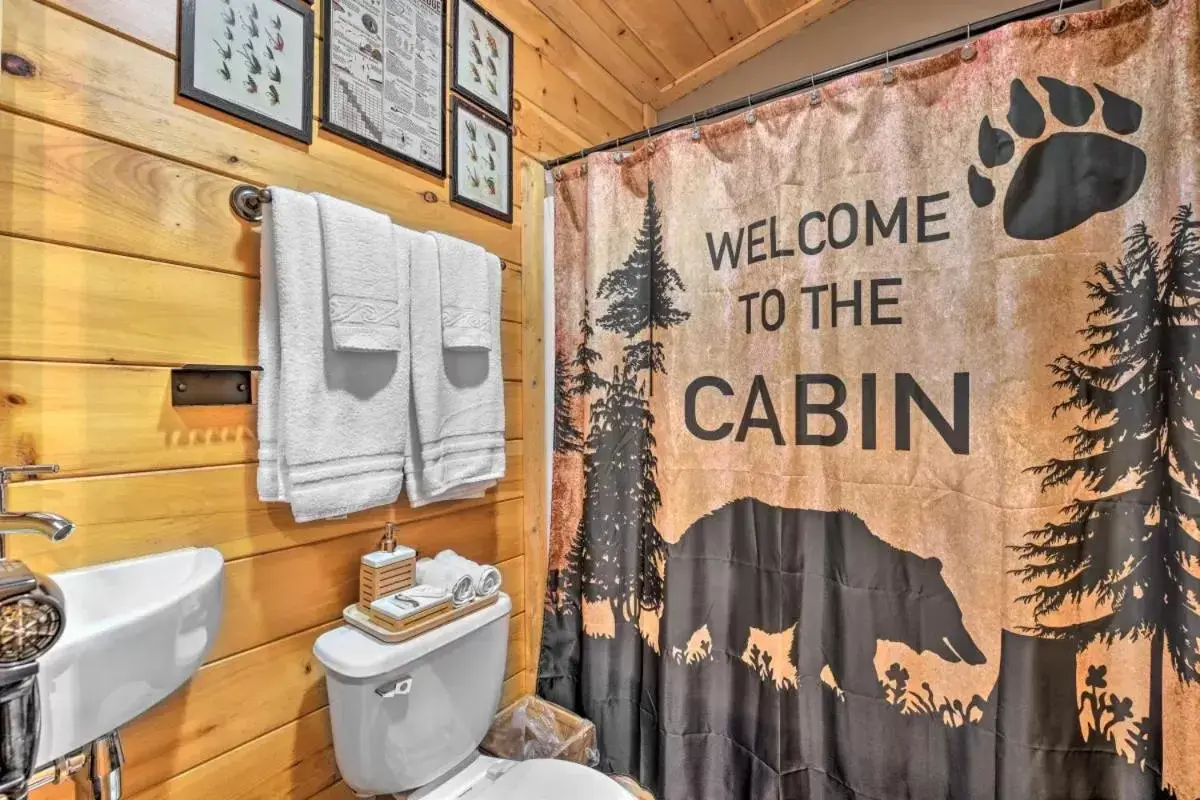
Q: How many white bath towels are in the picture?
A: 2